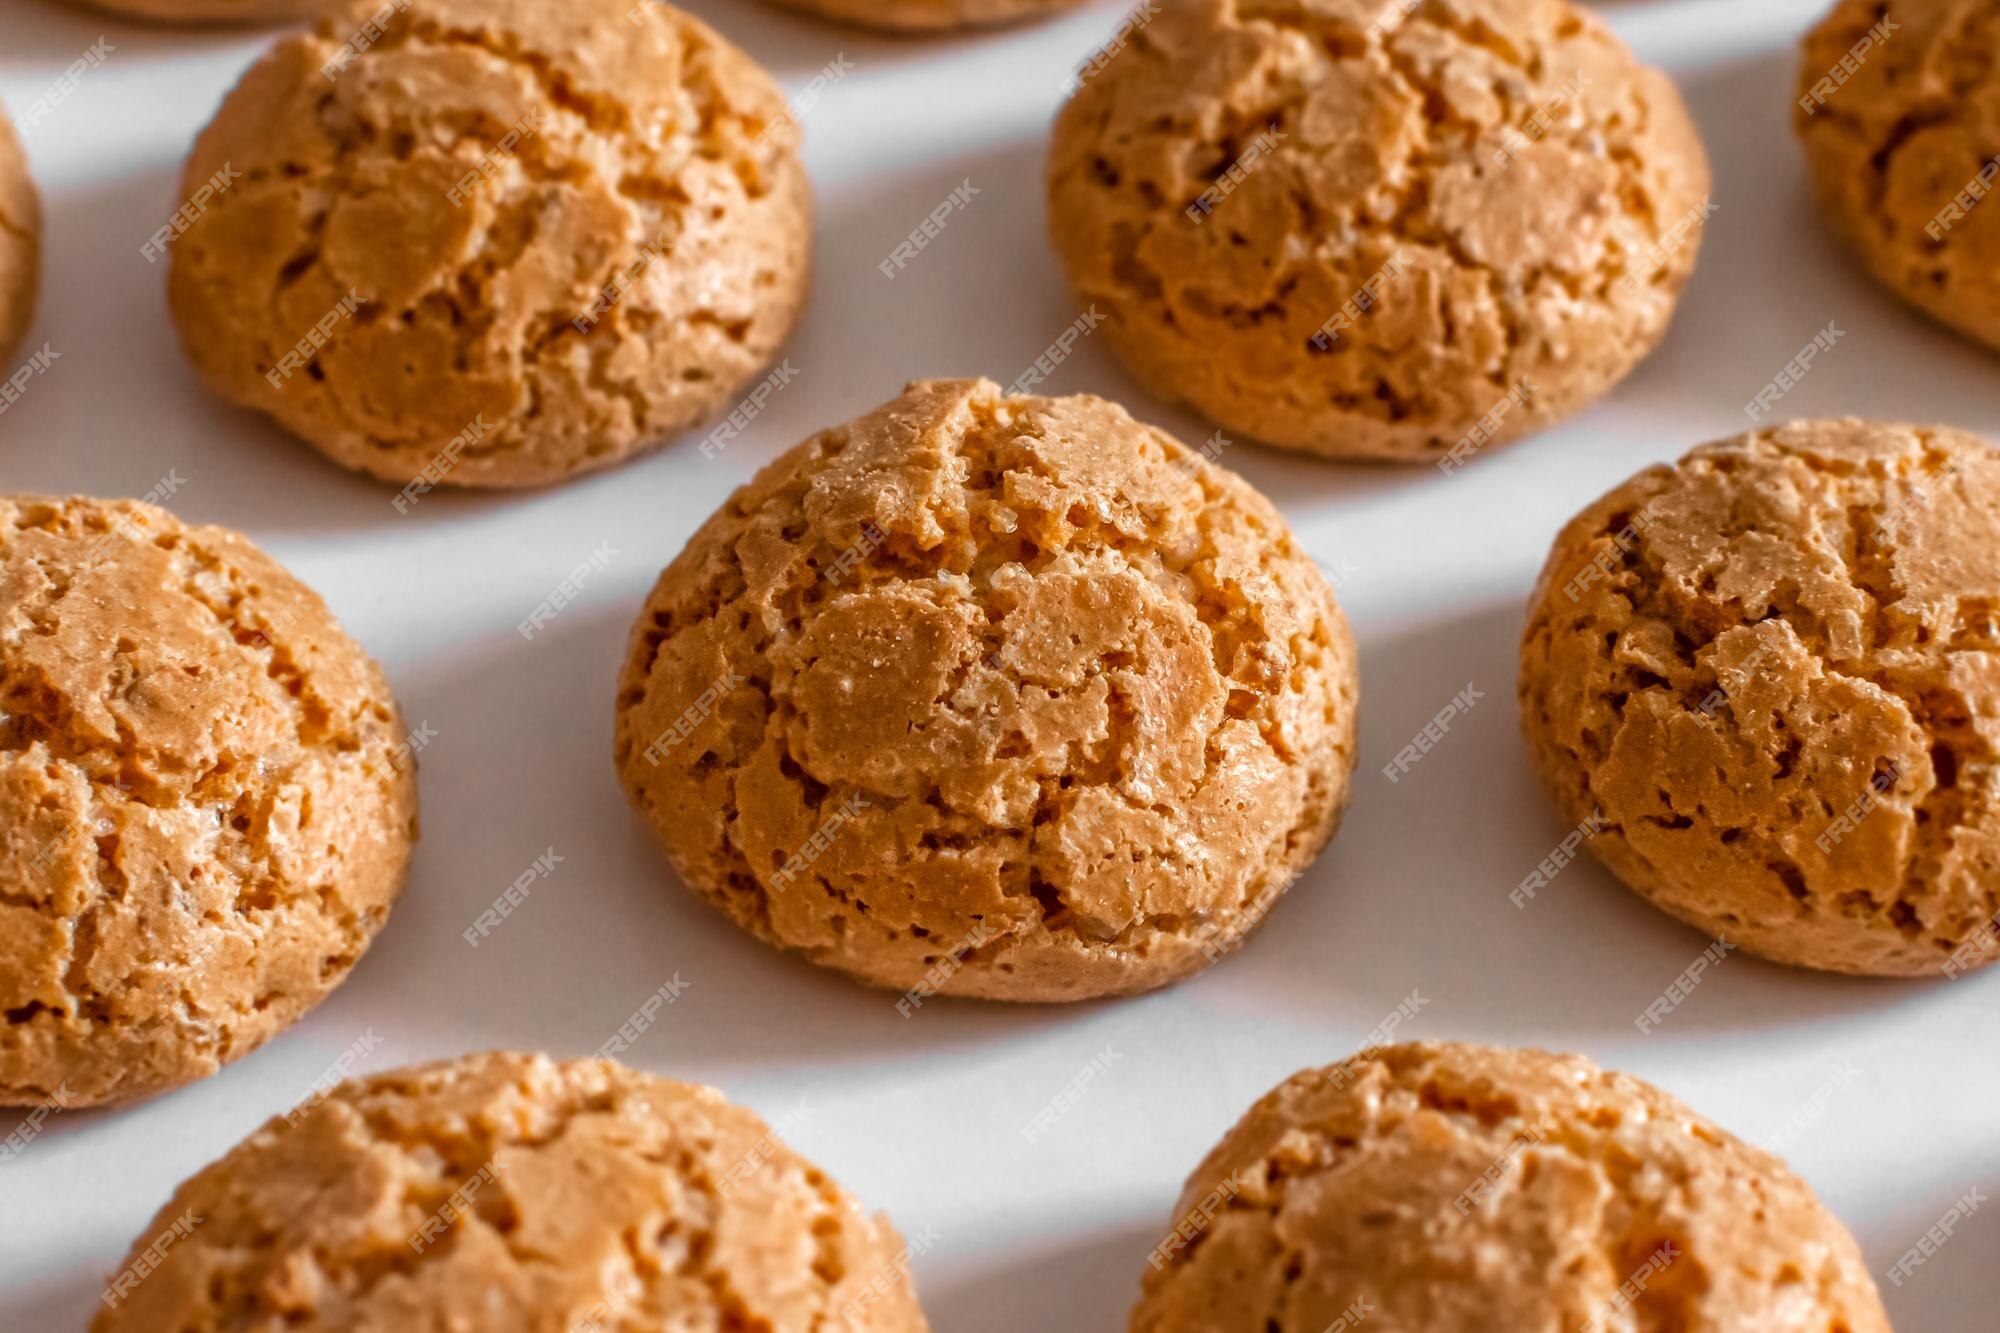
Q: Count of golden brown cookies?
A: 11